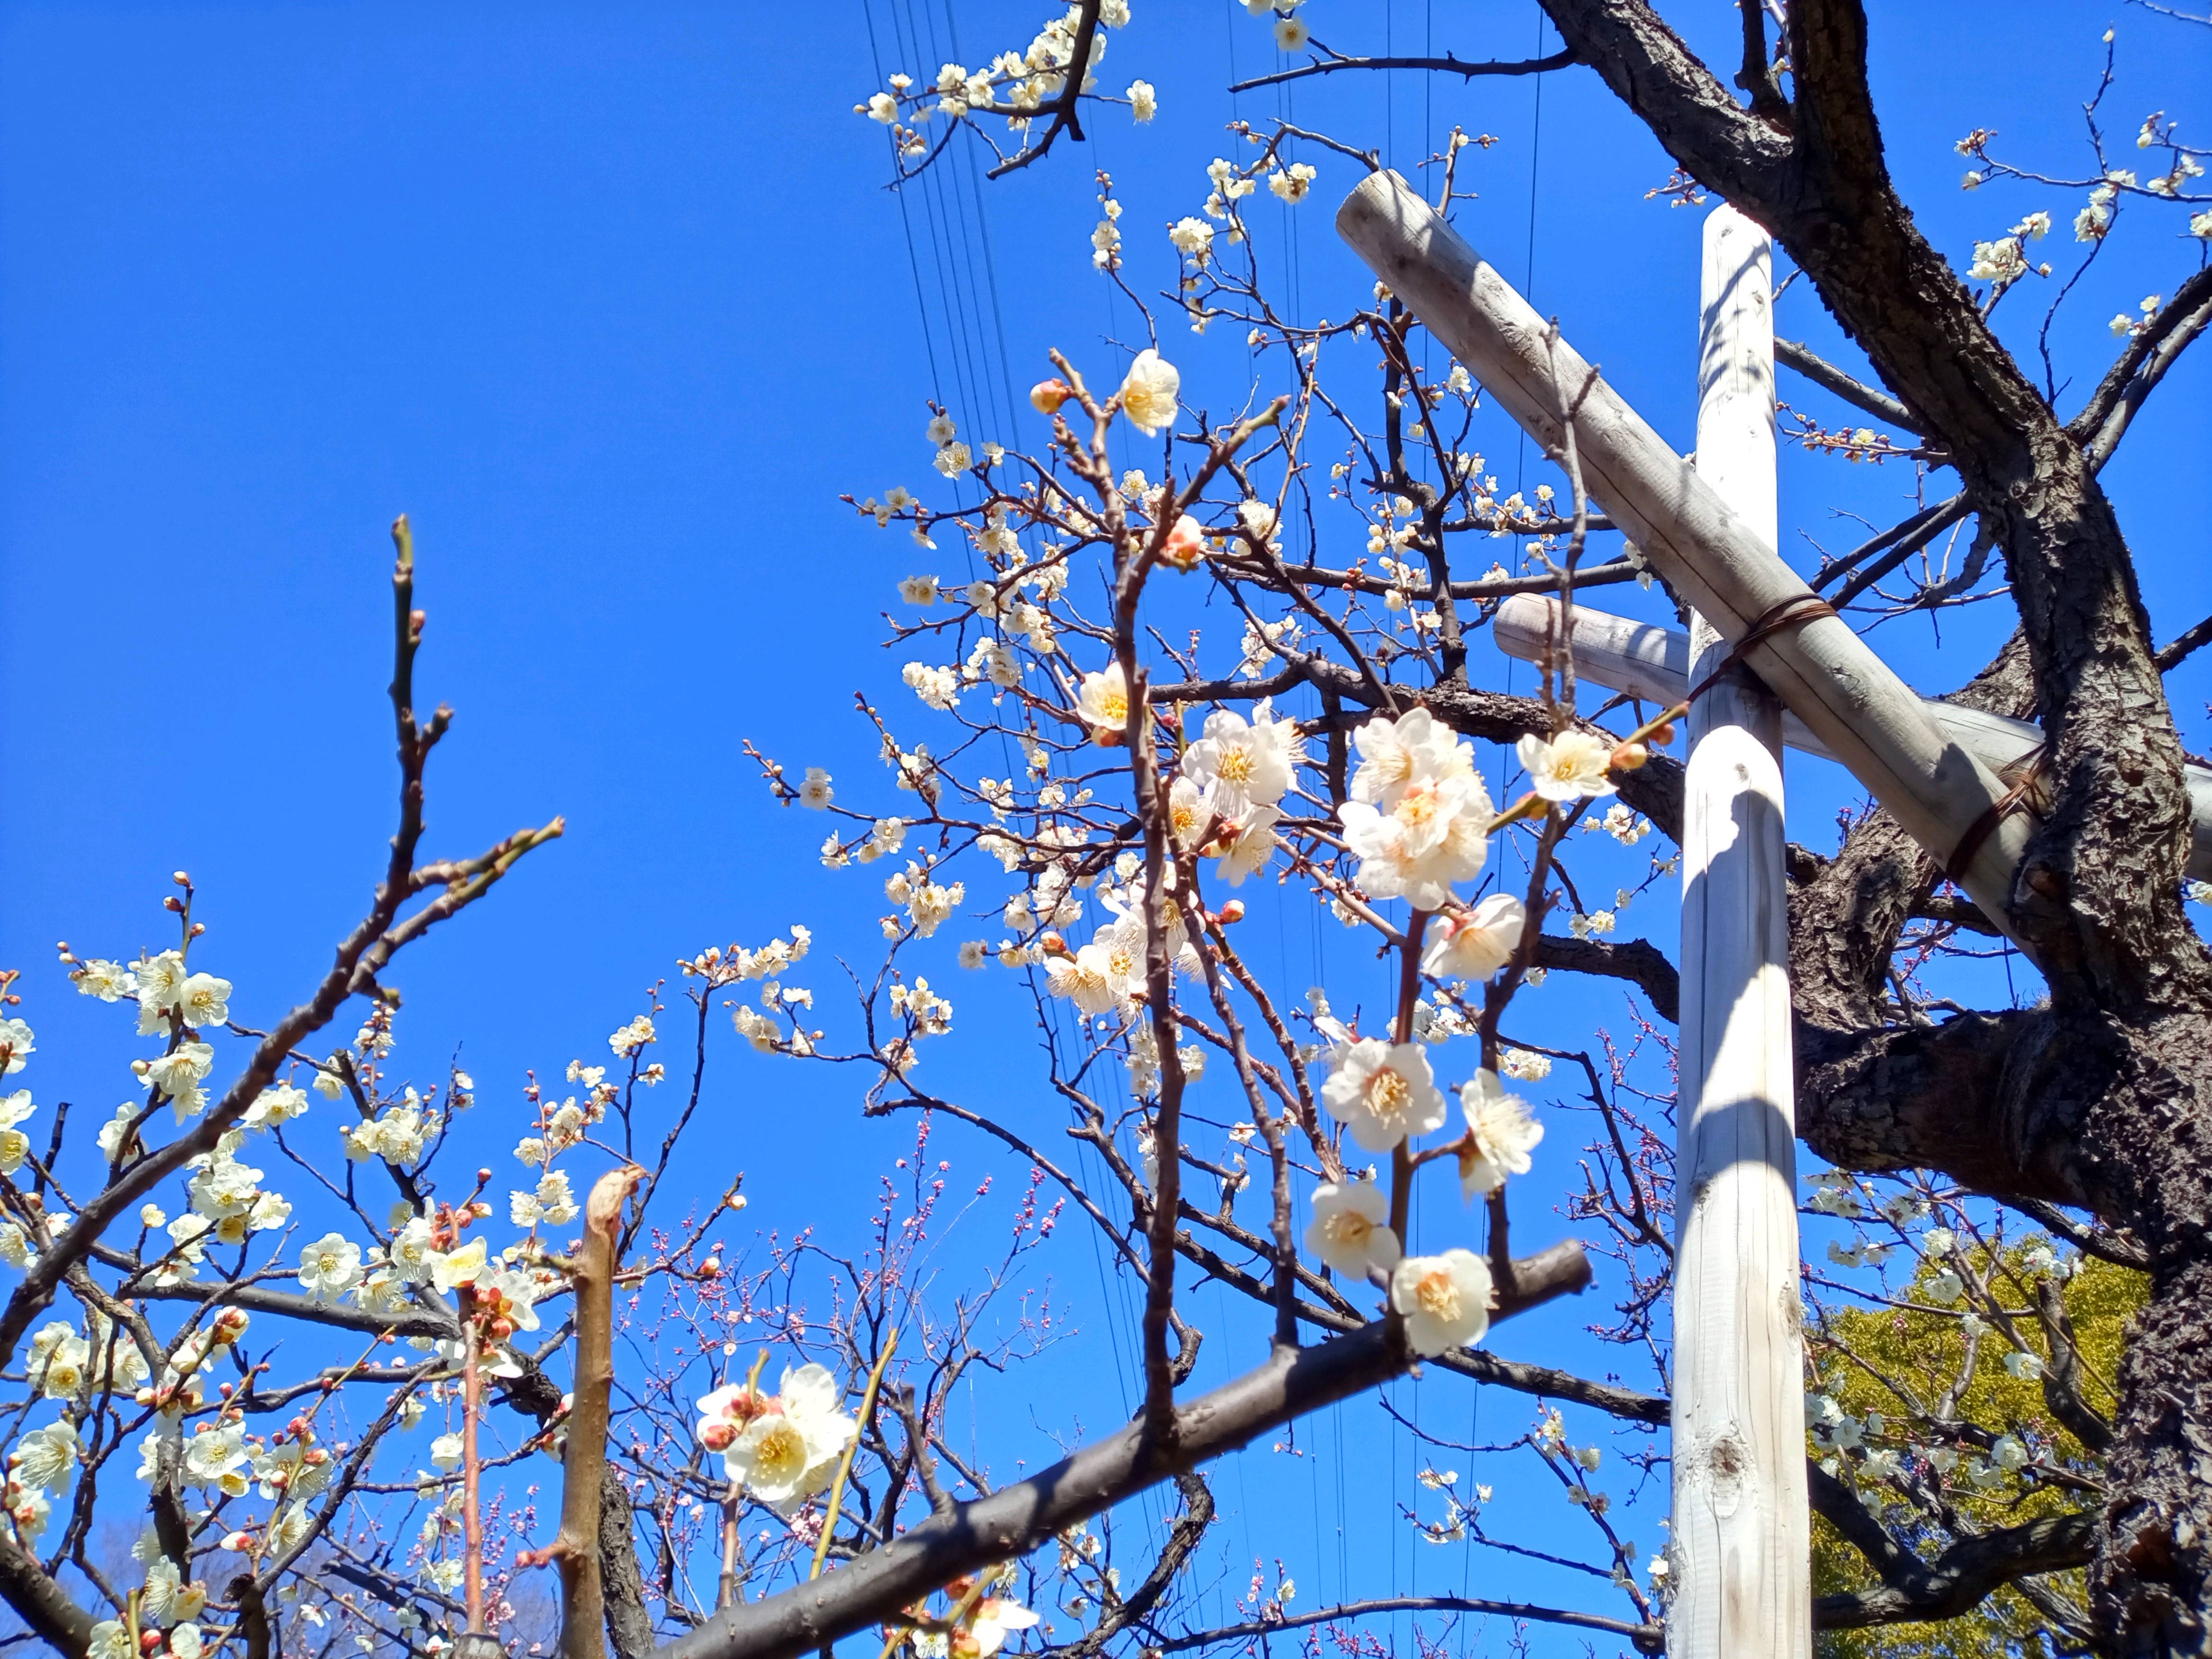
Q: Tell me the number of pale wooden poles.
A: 3